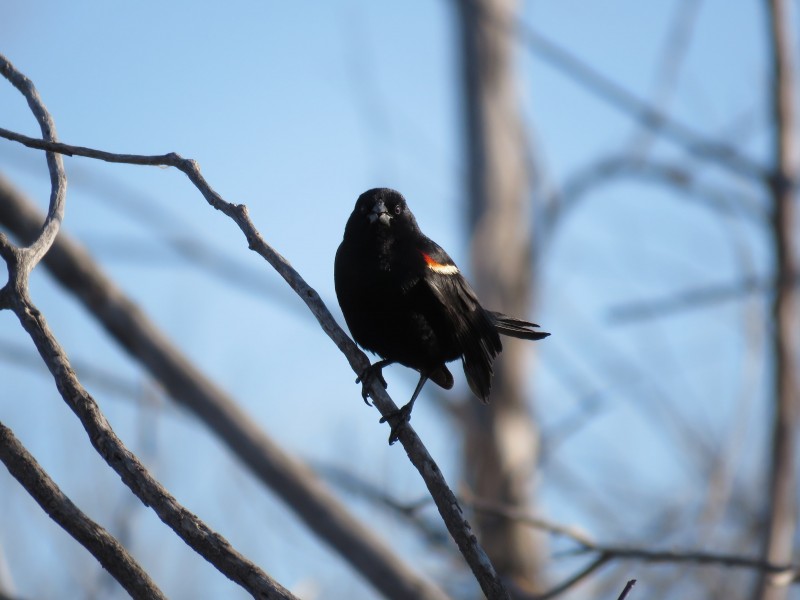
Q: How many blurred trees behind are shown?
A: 2